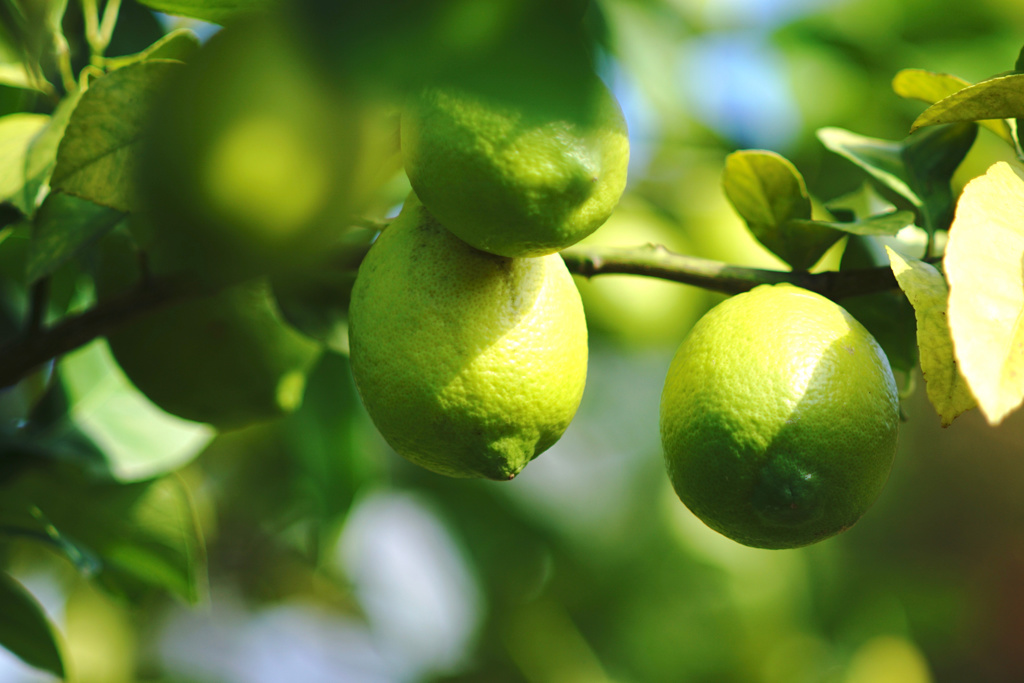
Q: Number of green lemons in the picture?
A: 3